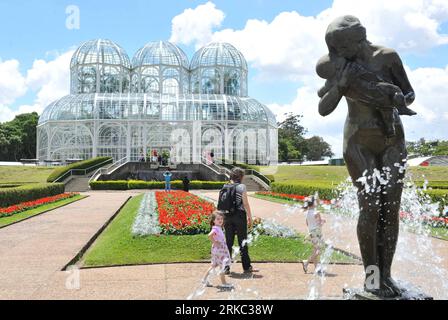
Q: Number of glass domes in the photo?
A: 3